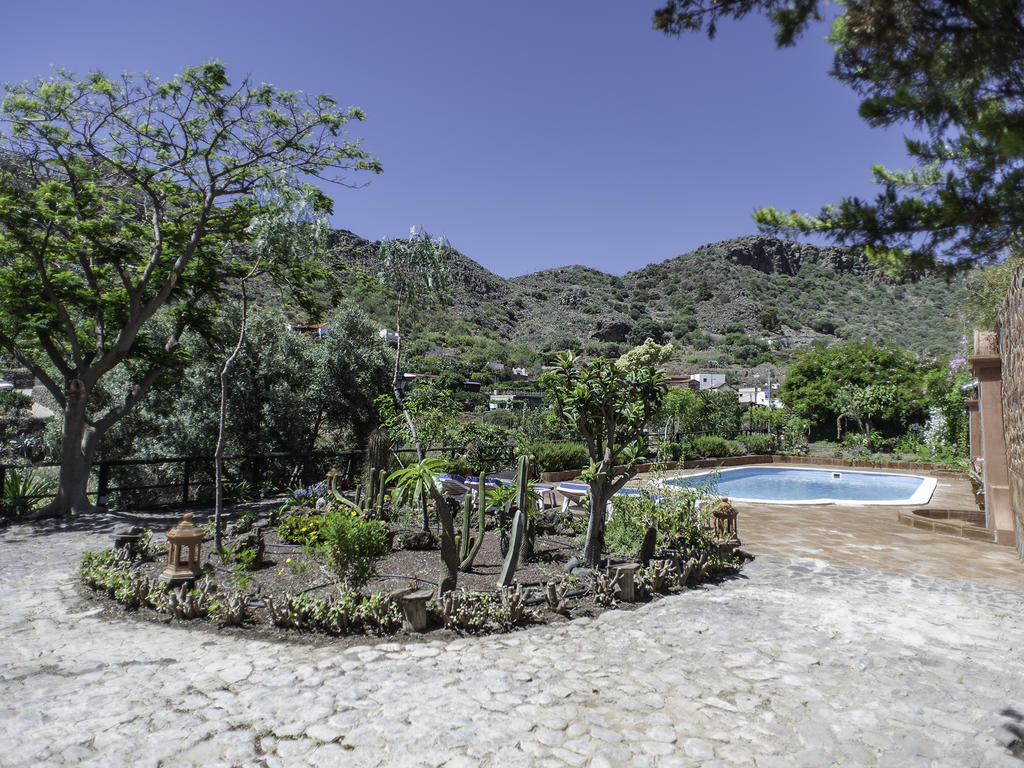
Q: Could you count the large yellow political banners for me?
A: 0